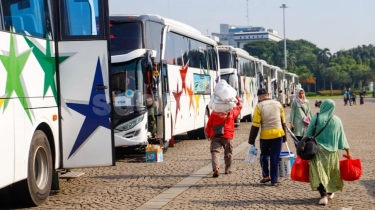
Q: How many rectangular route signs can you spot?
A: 1